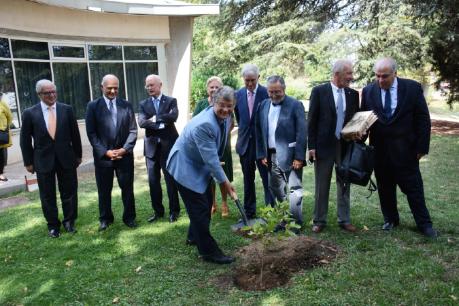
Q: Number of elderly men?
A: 8